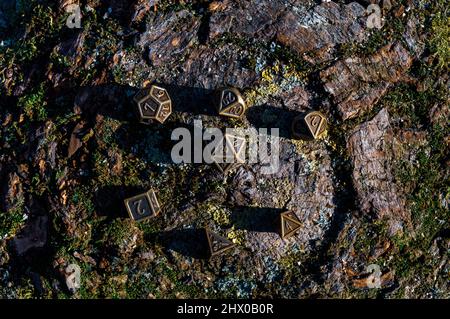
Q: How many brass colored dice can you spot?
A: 7